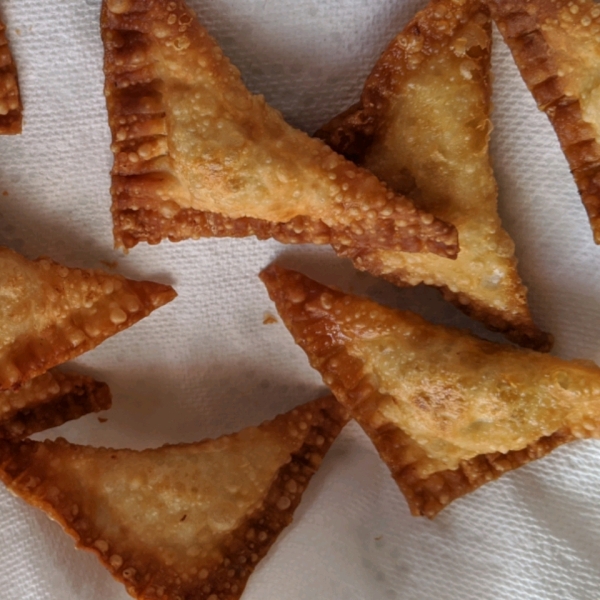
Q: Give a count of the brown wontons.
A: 8